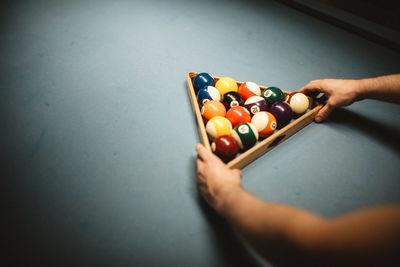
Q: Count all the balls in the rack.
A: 15